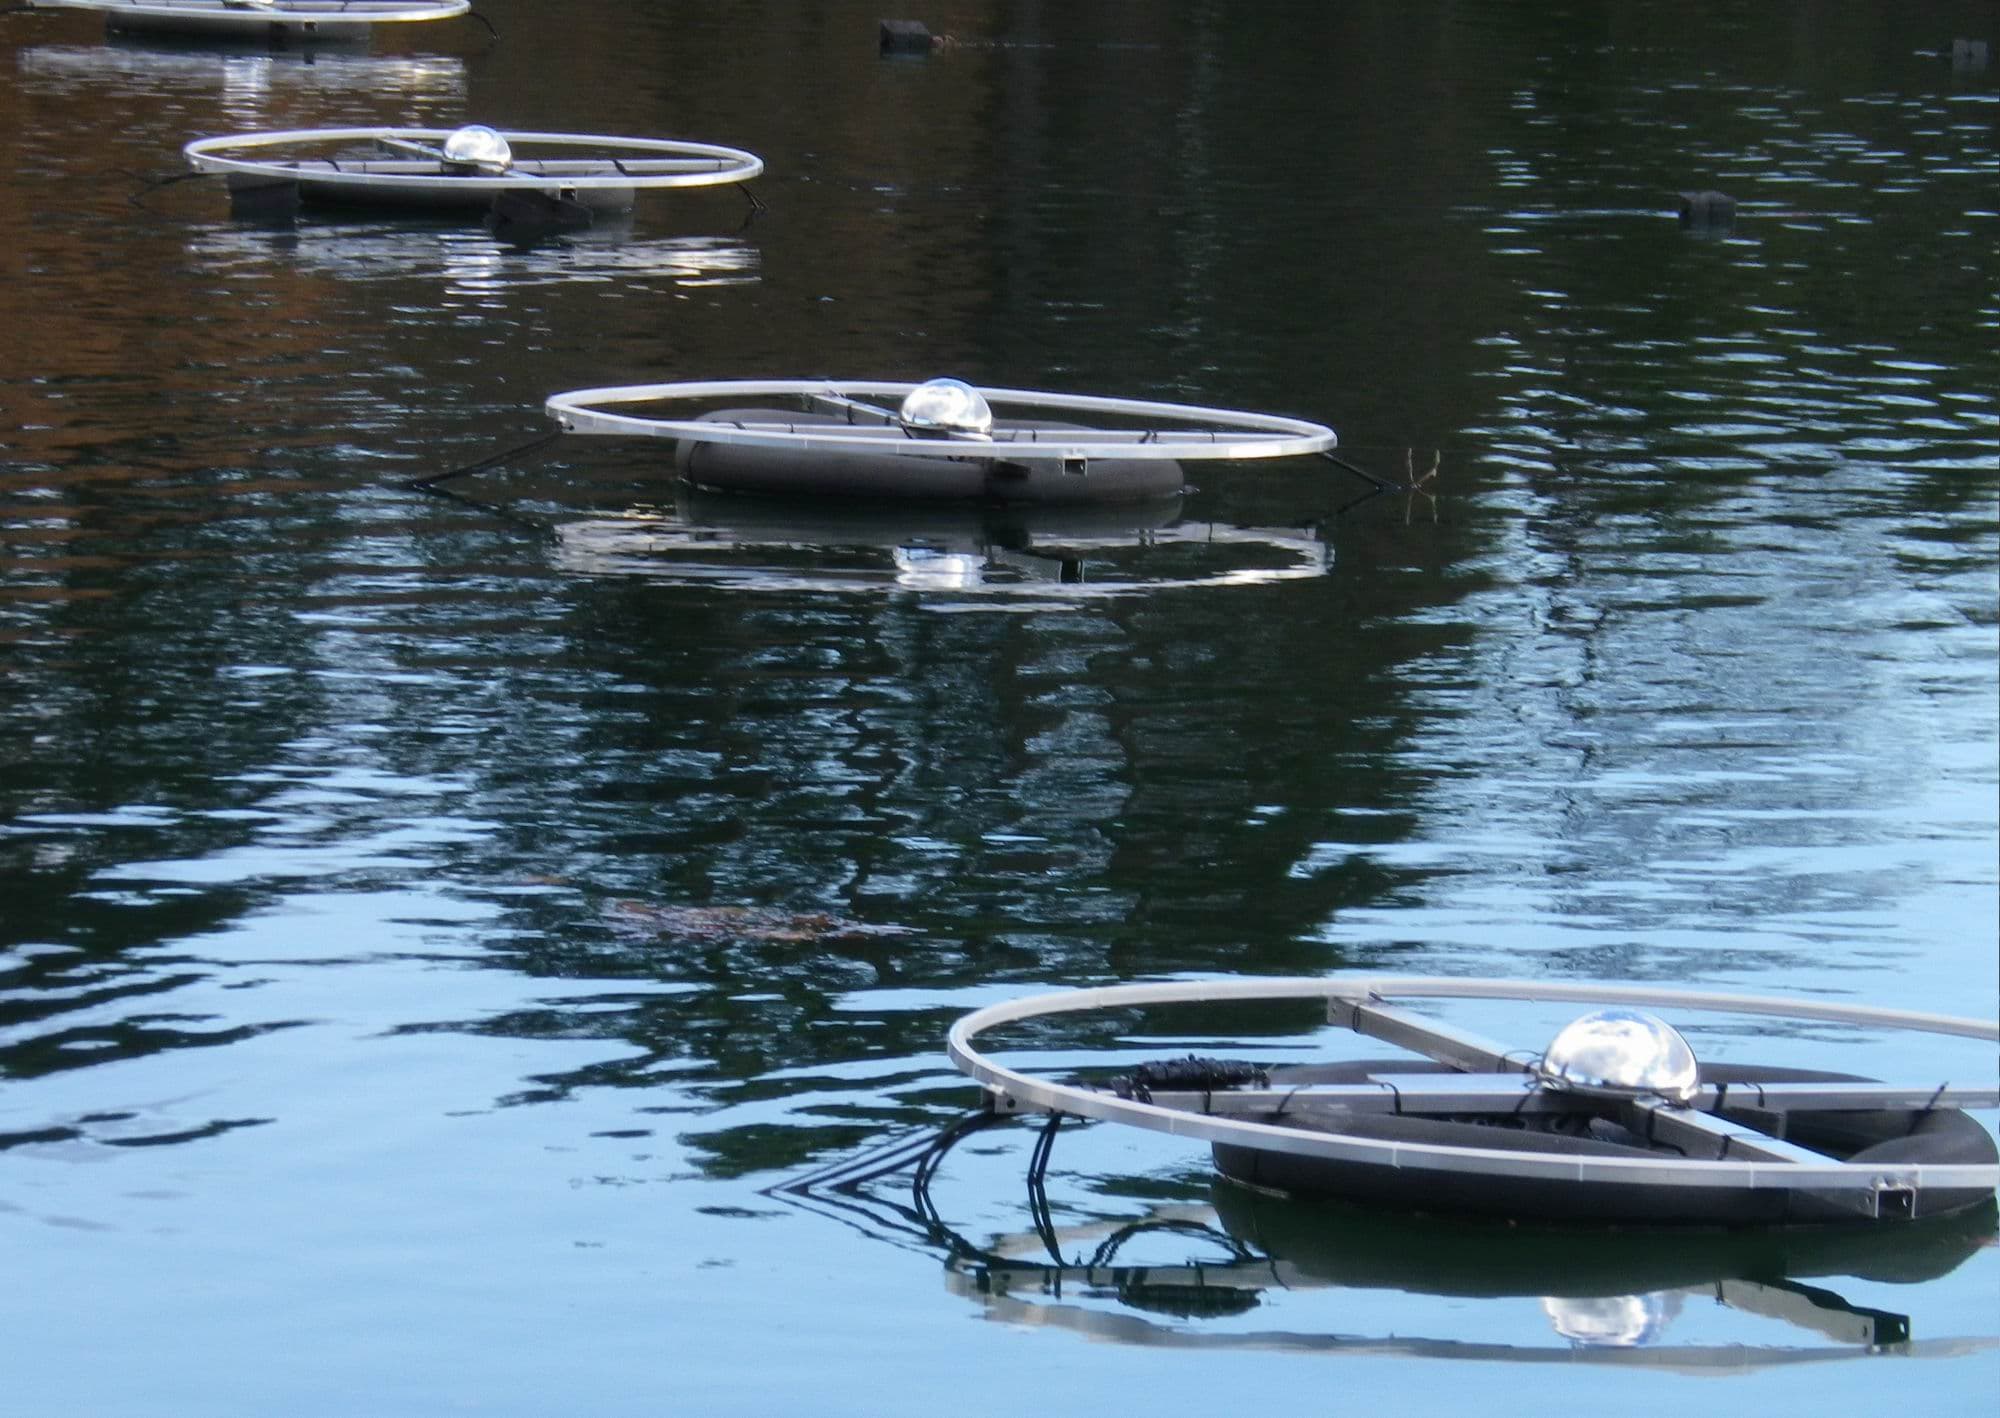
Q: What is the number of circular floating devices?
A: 4